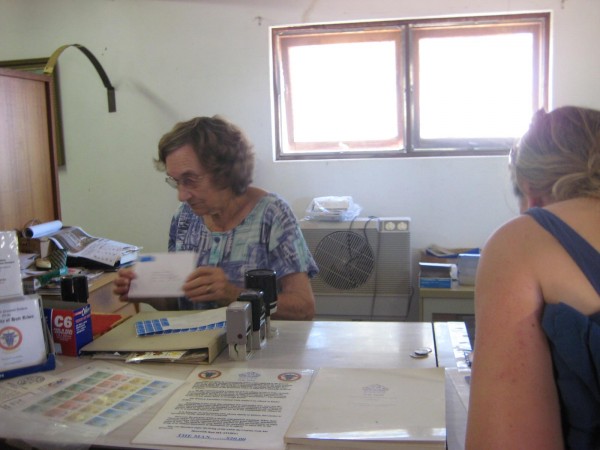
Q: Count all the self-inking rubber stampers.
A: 3